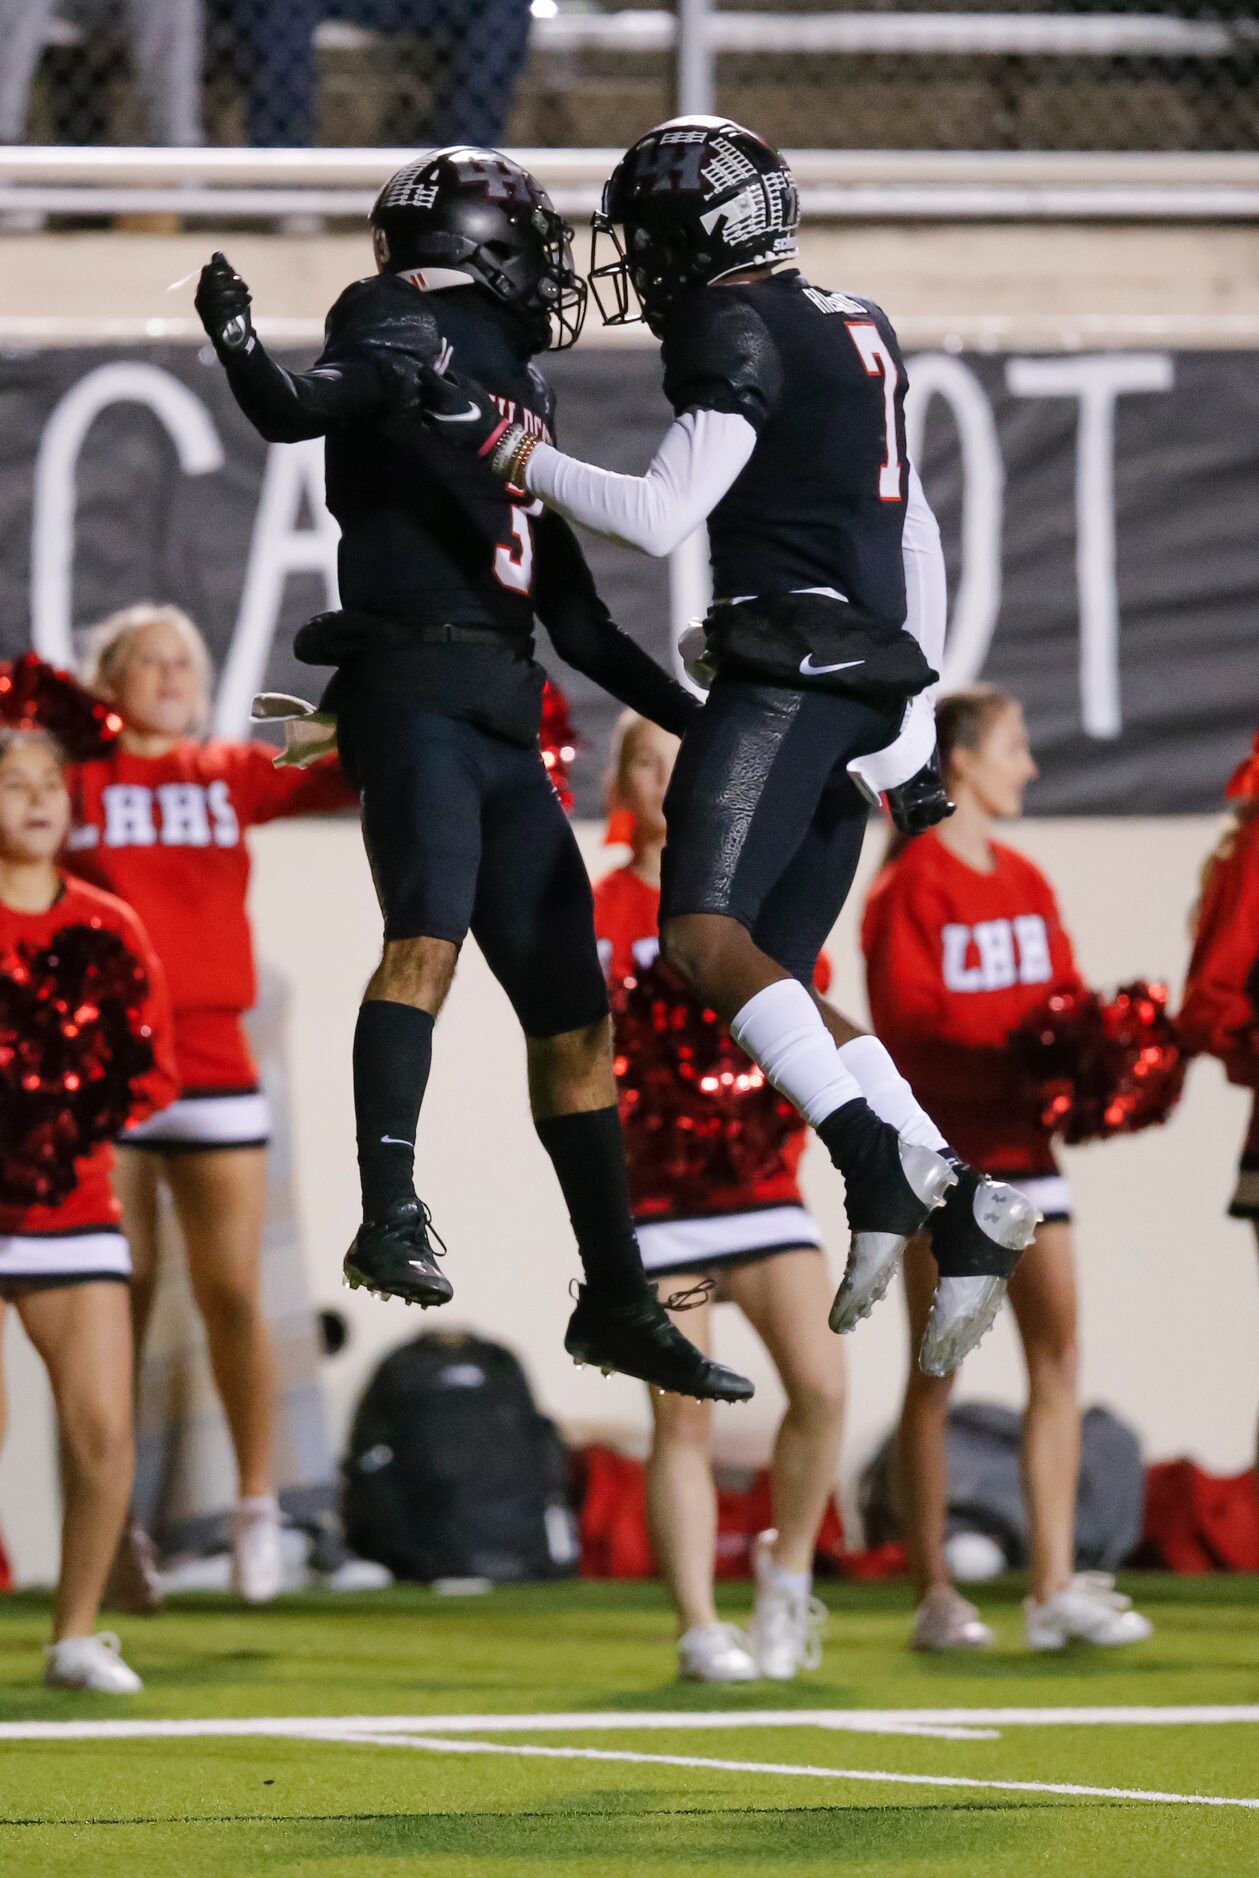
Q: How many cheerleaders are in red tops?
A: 5